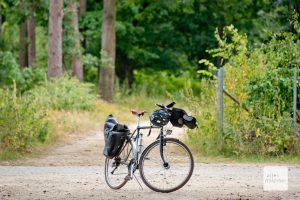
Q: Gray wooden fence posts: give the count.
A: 2